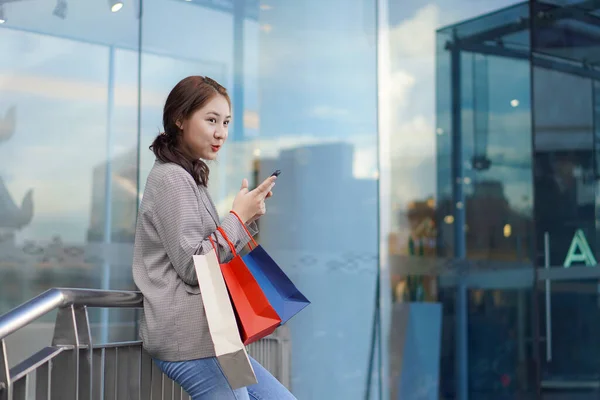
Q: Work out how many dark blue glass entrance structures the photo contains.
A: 1